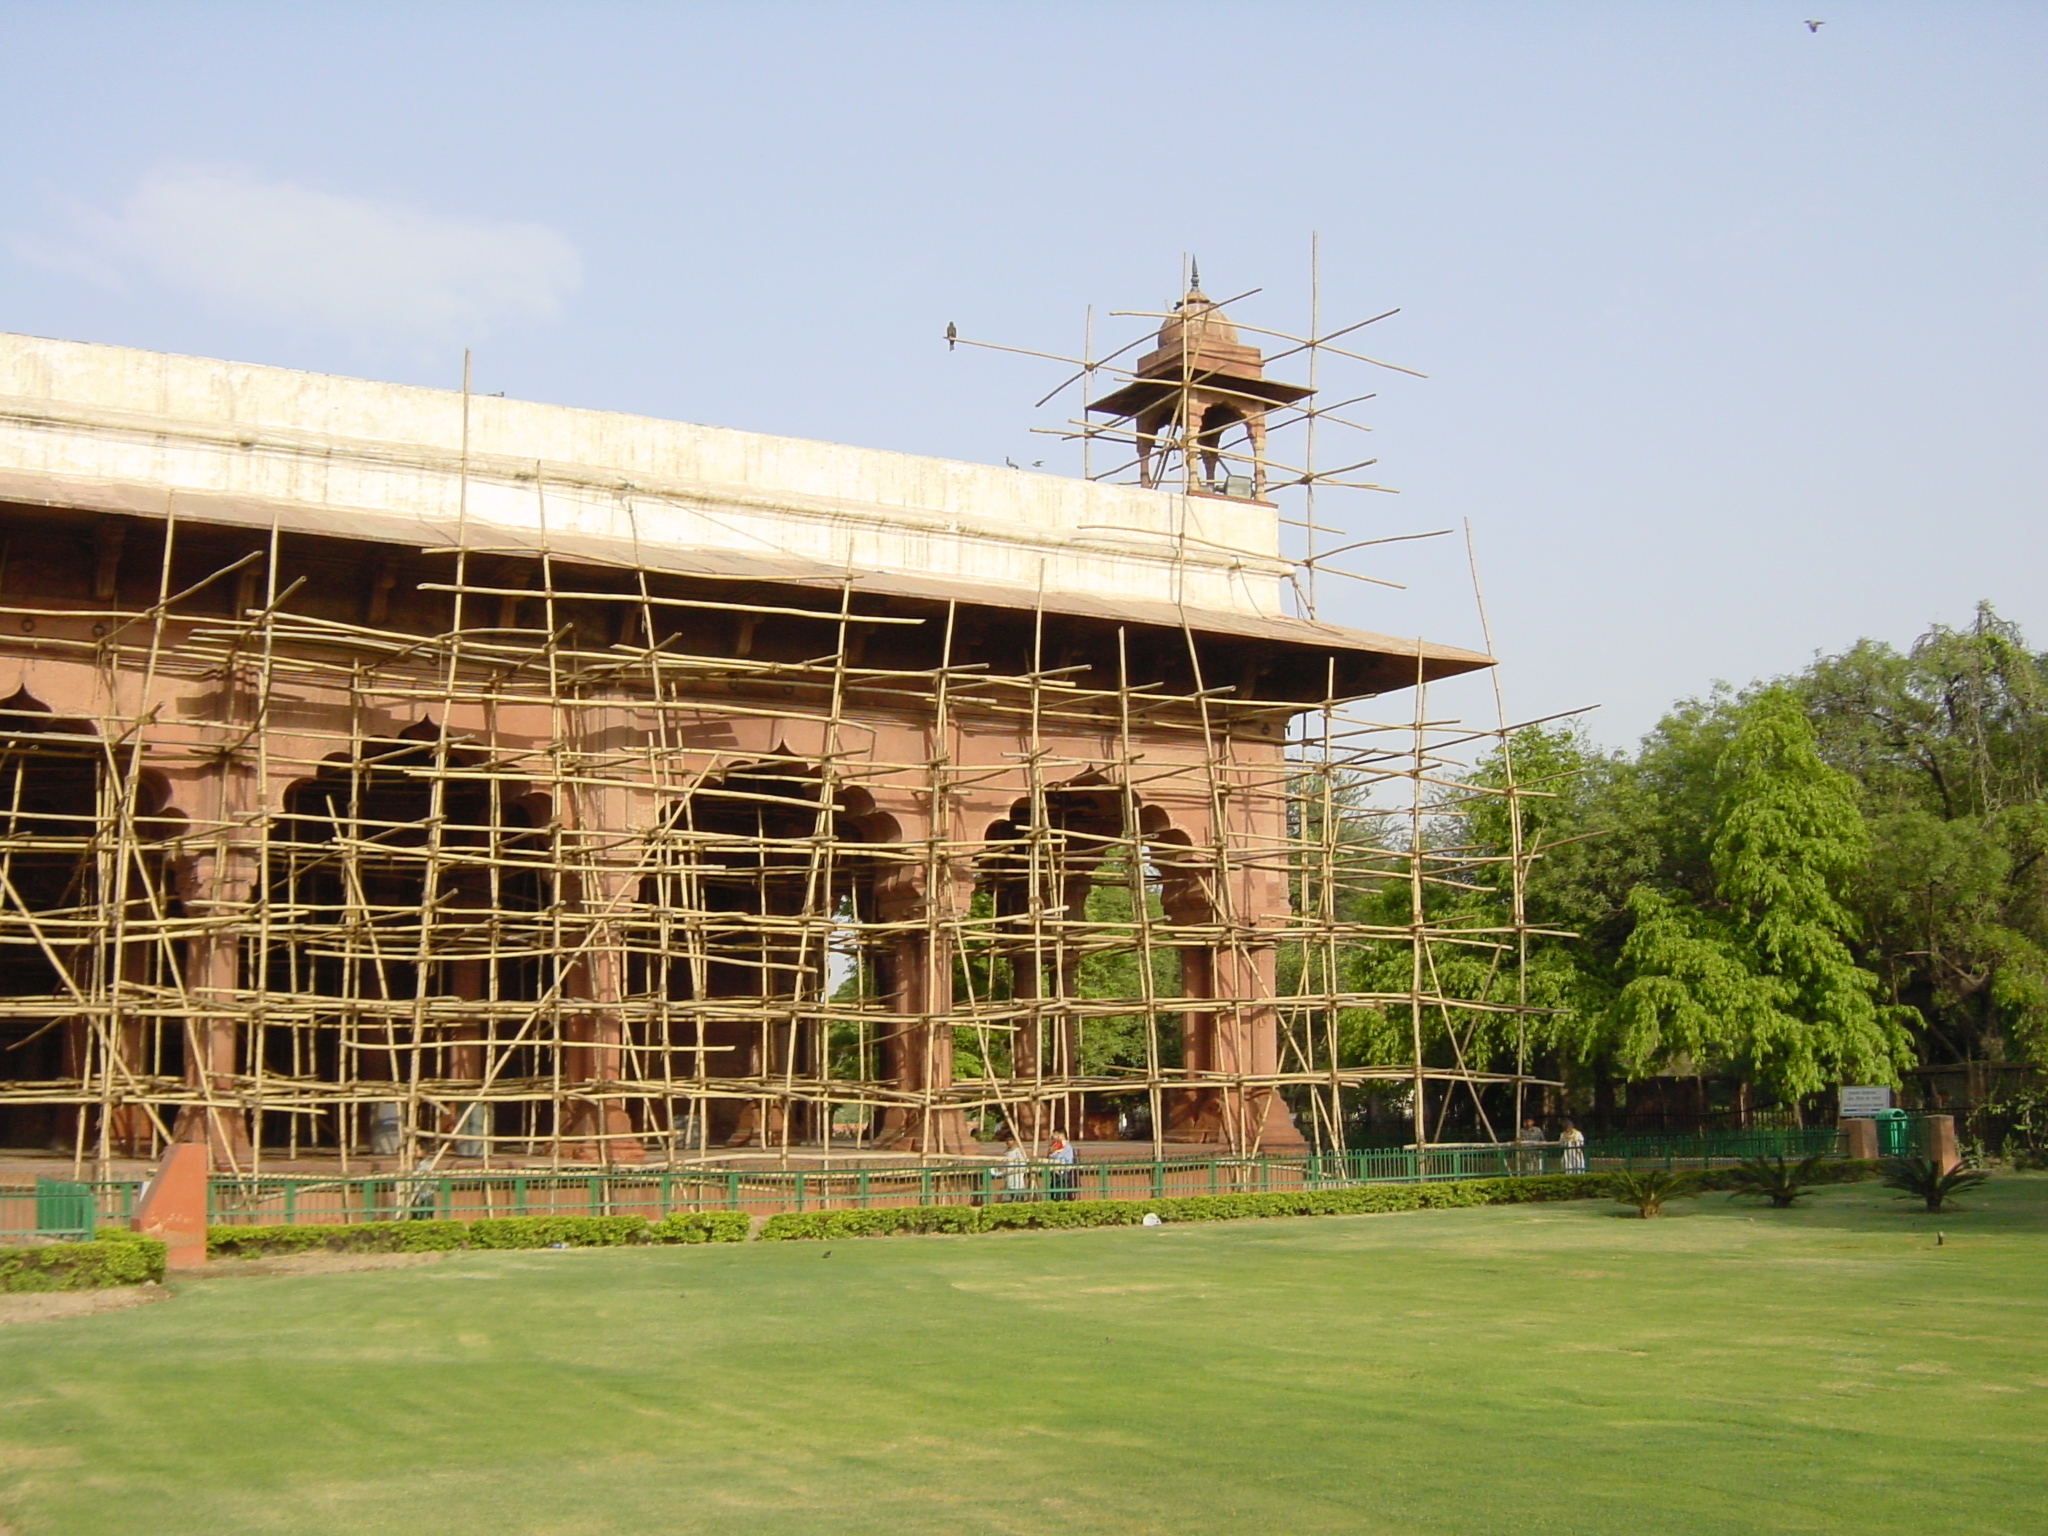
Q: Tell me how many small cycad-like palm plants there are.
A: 3